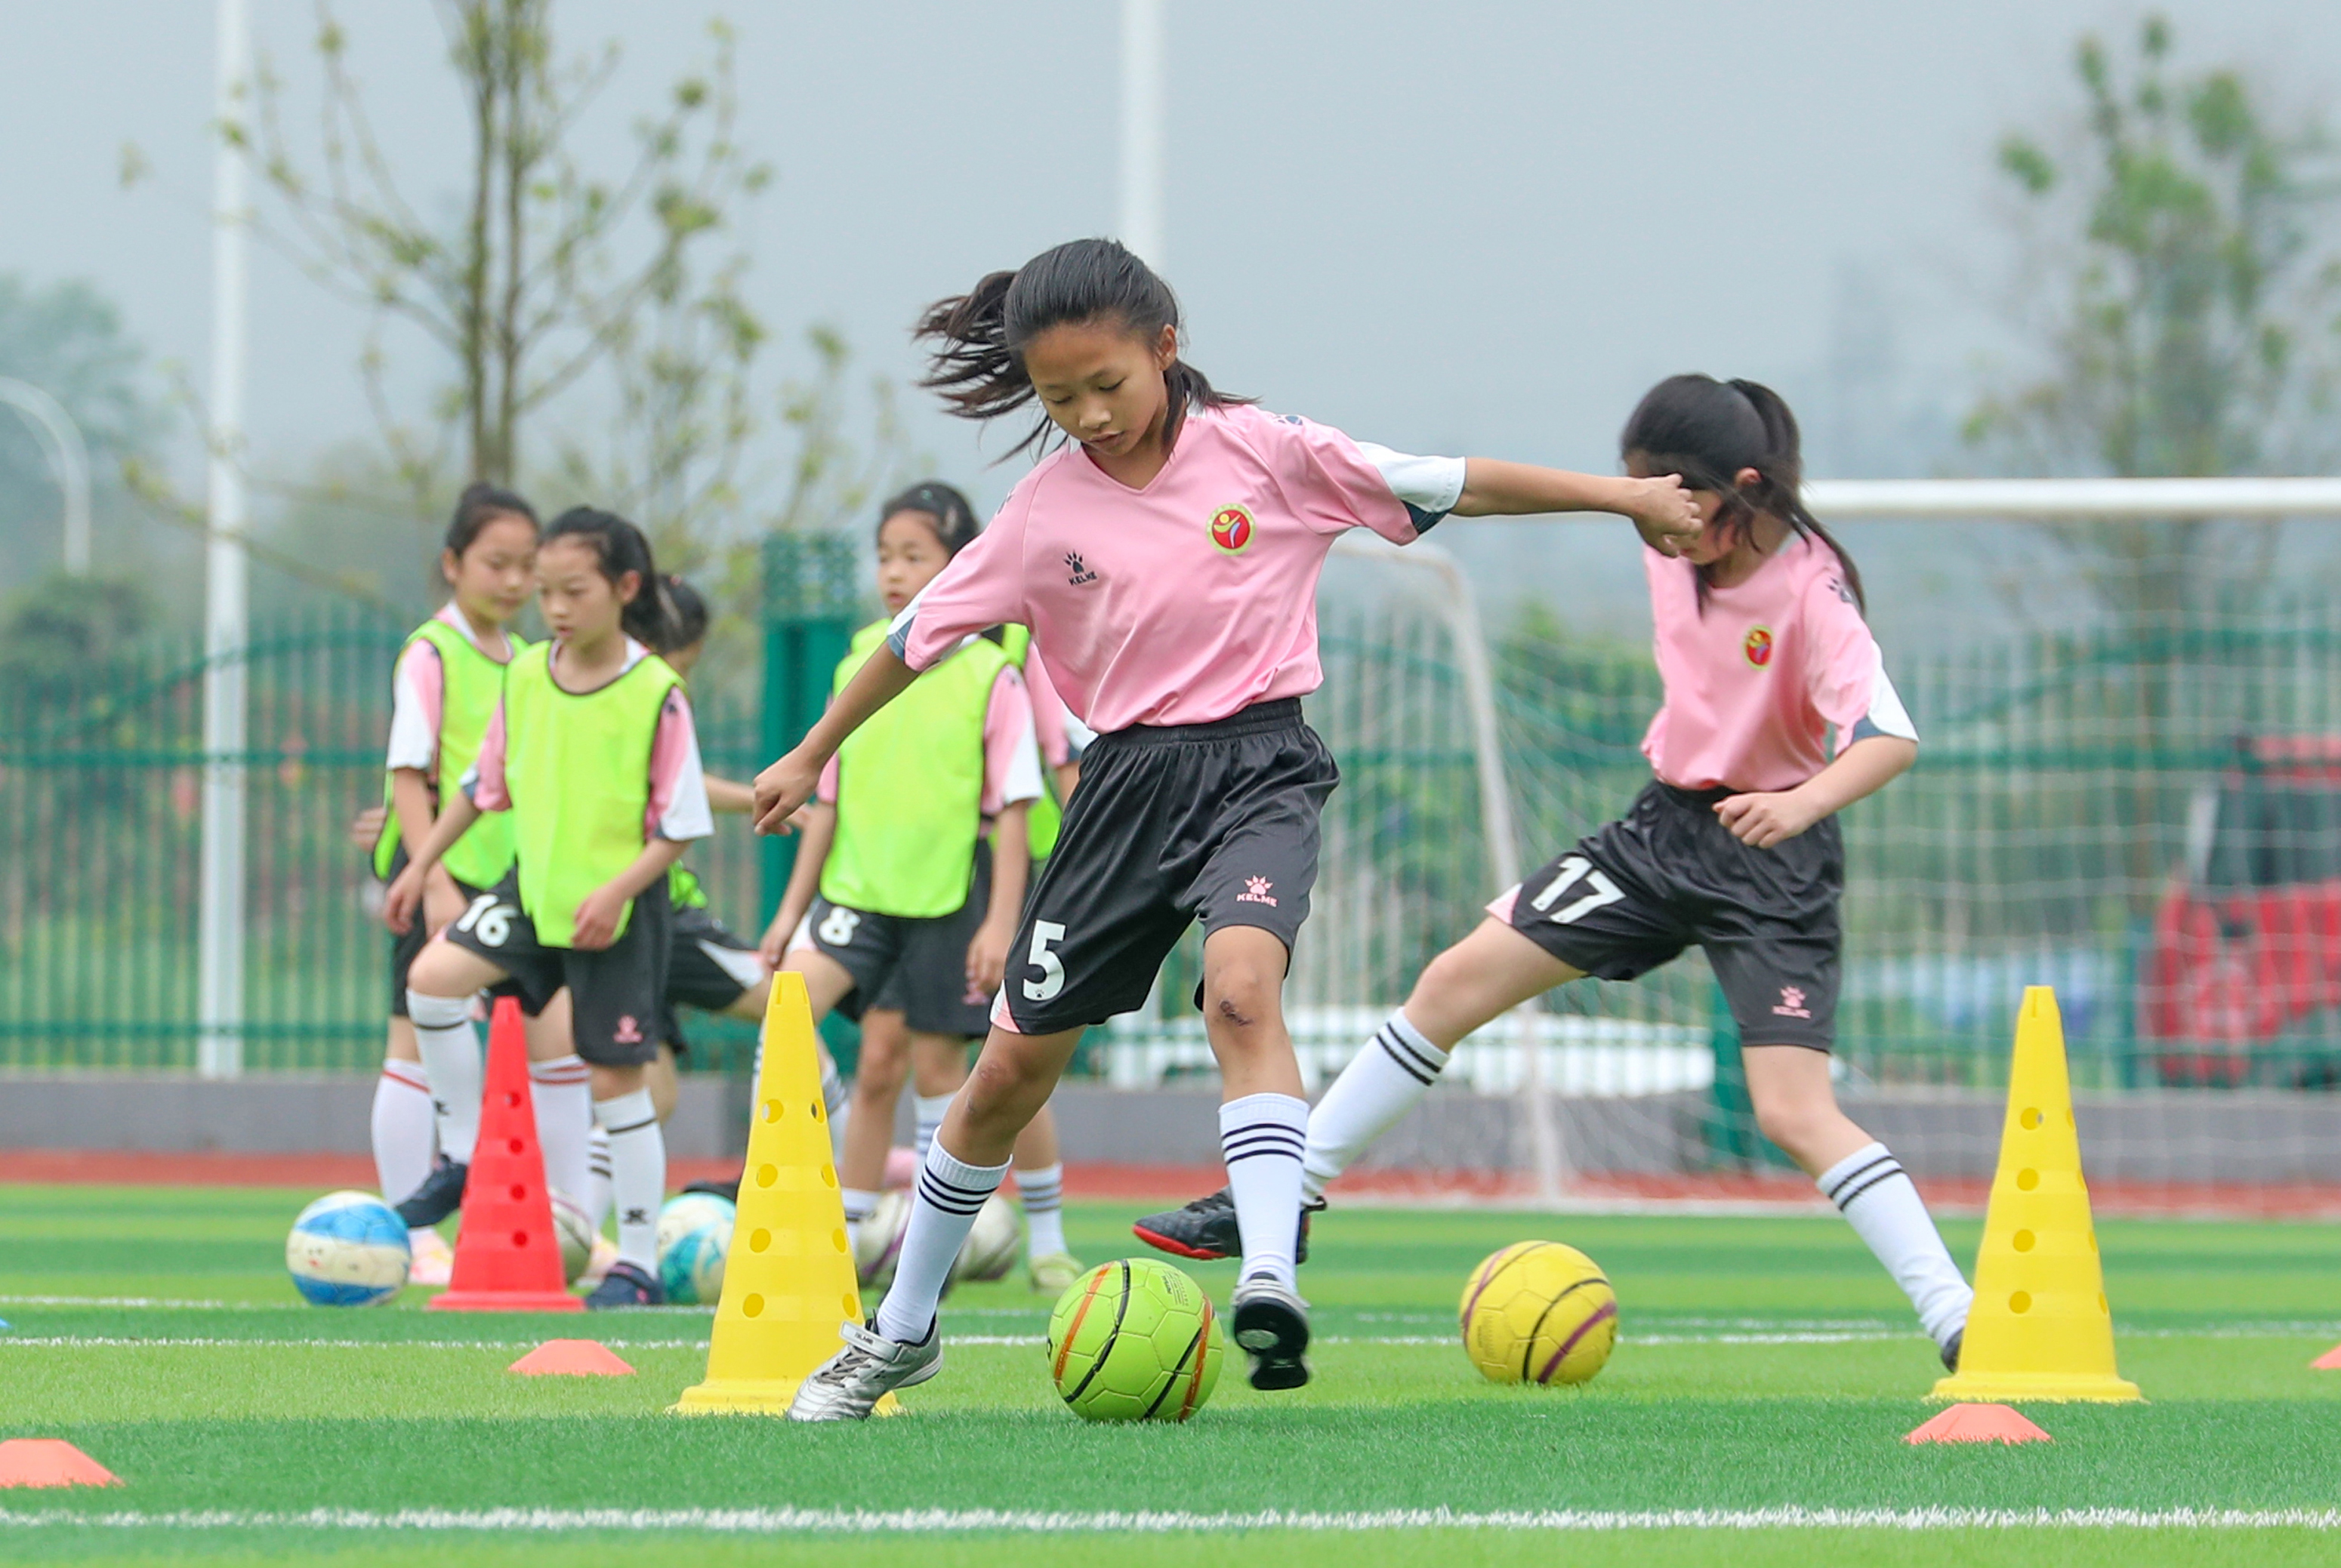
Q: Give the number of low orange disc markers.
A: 4